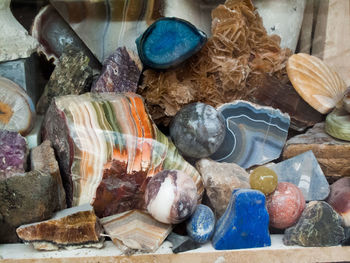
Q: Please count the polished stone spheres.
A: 5